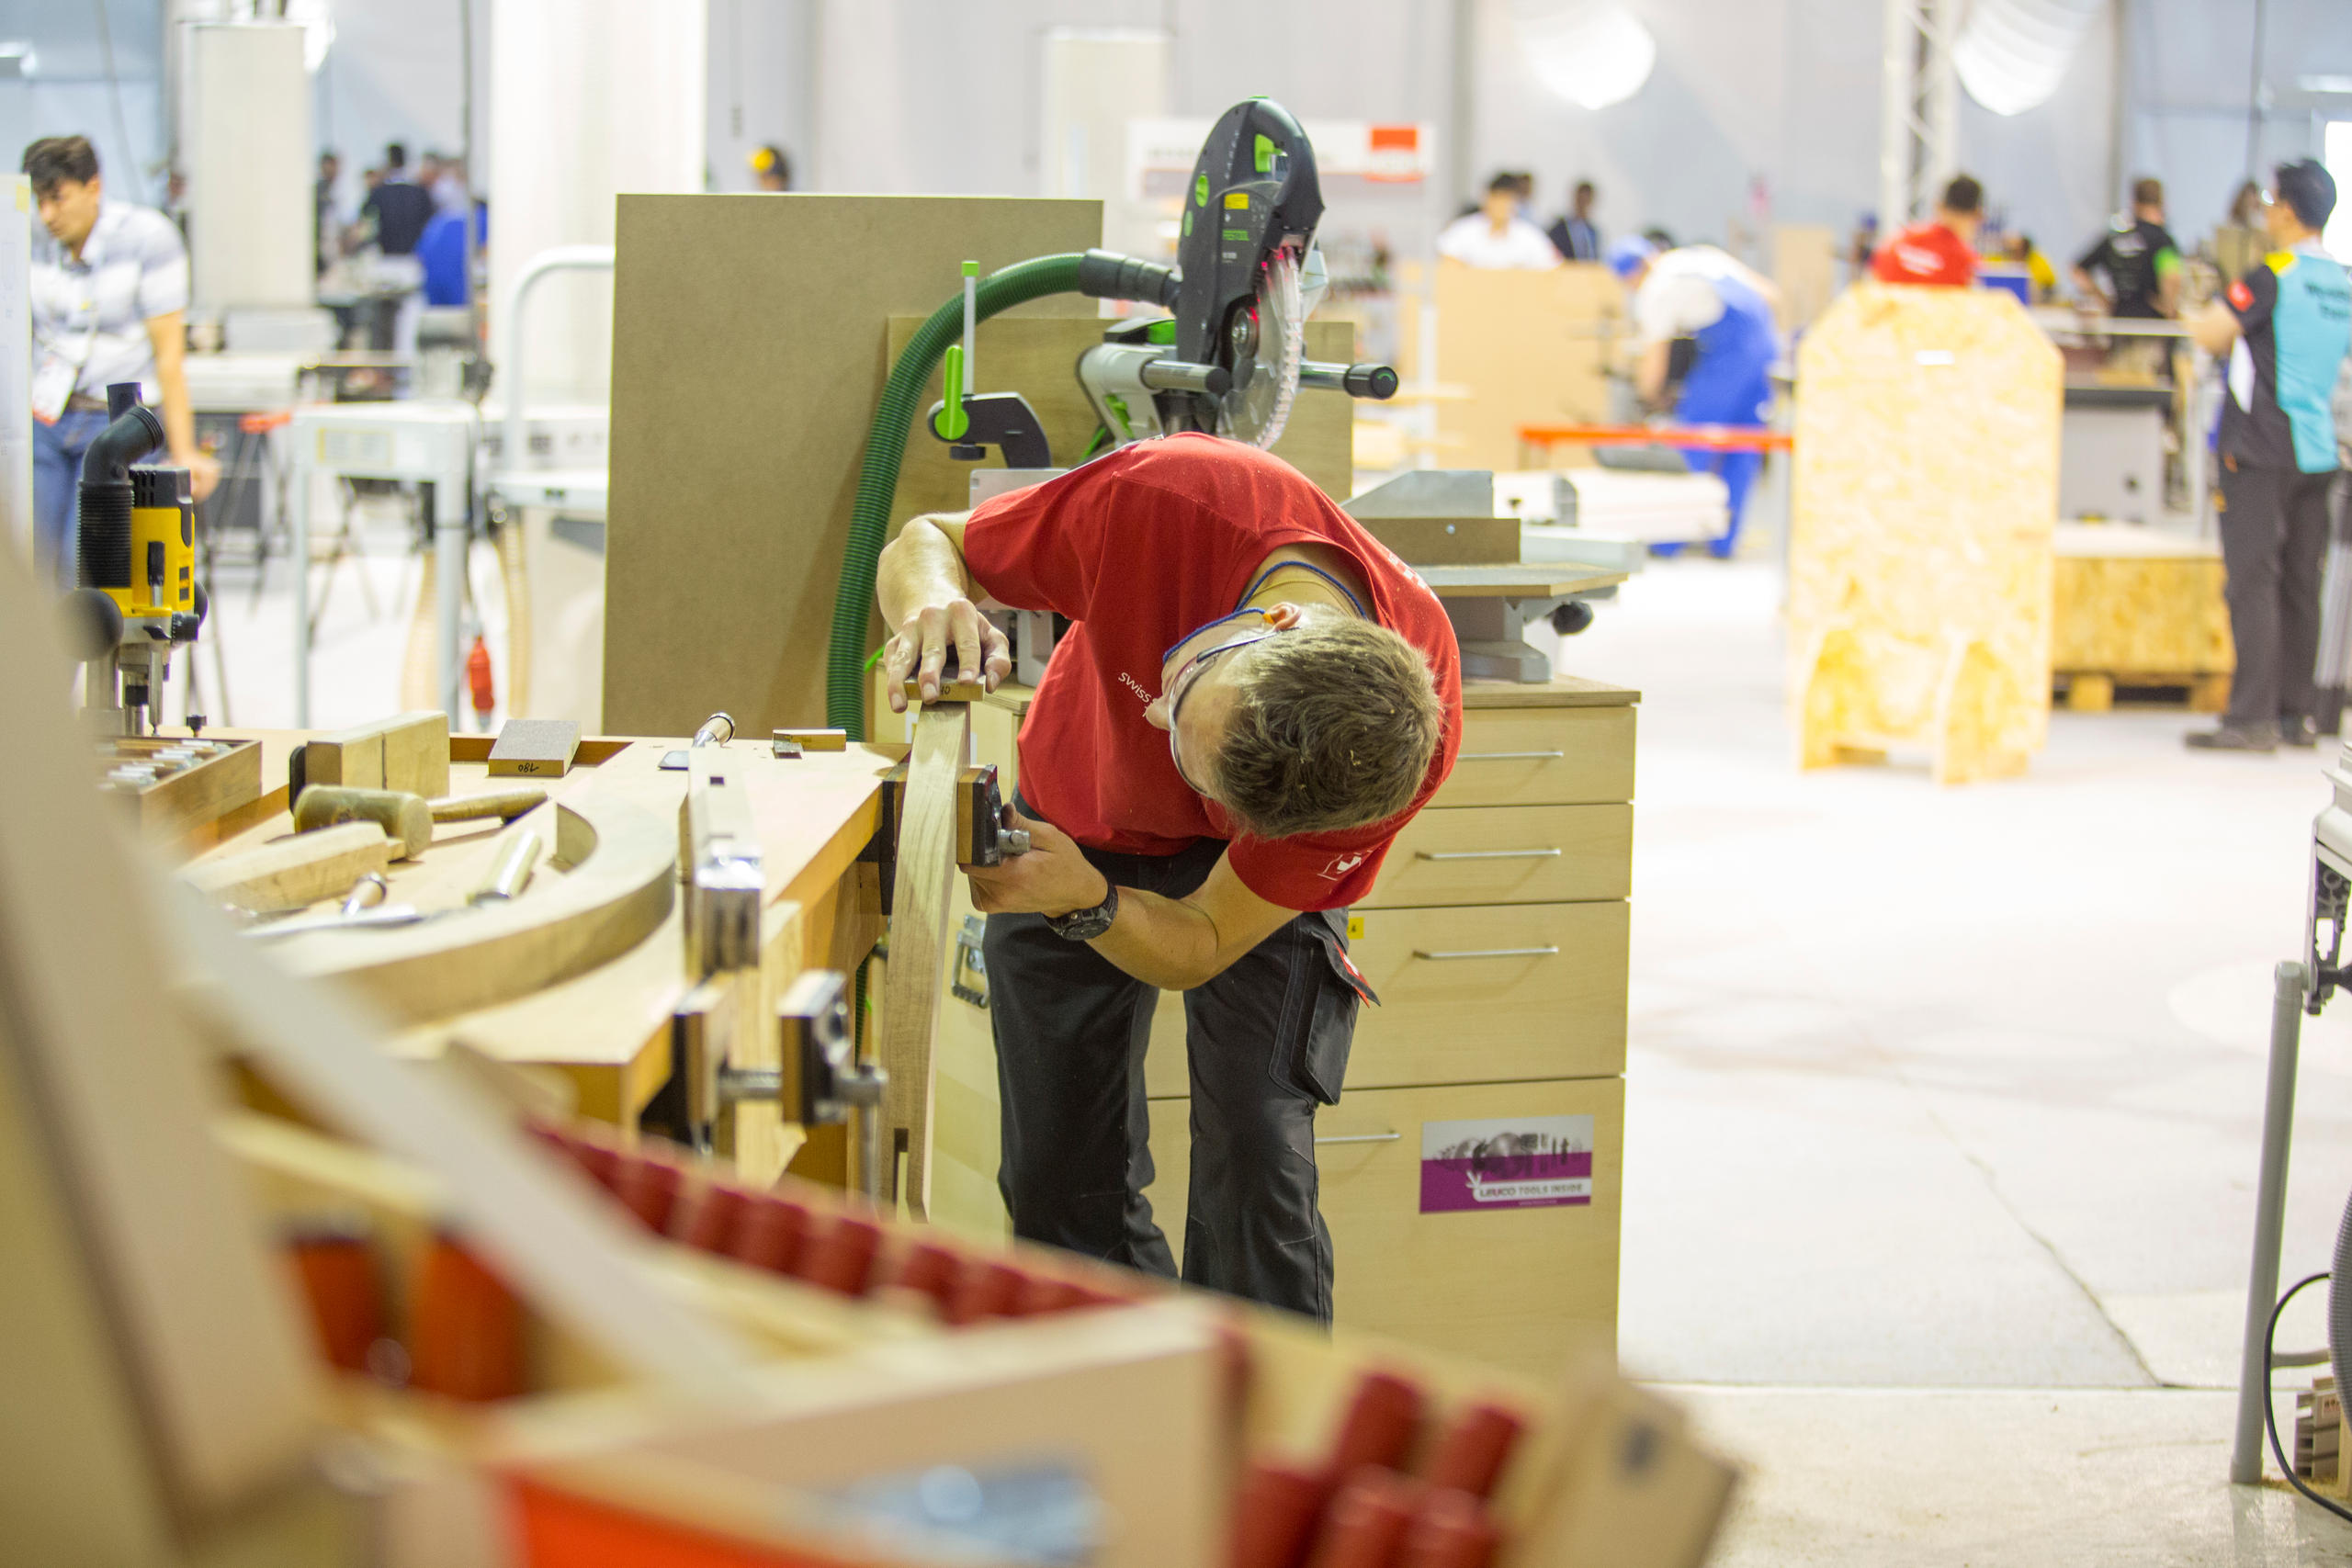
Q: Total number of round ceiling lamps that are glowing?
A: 2